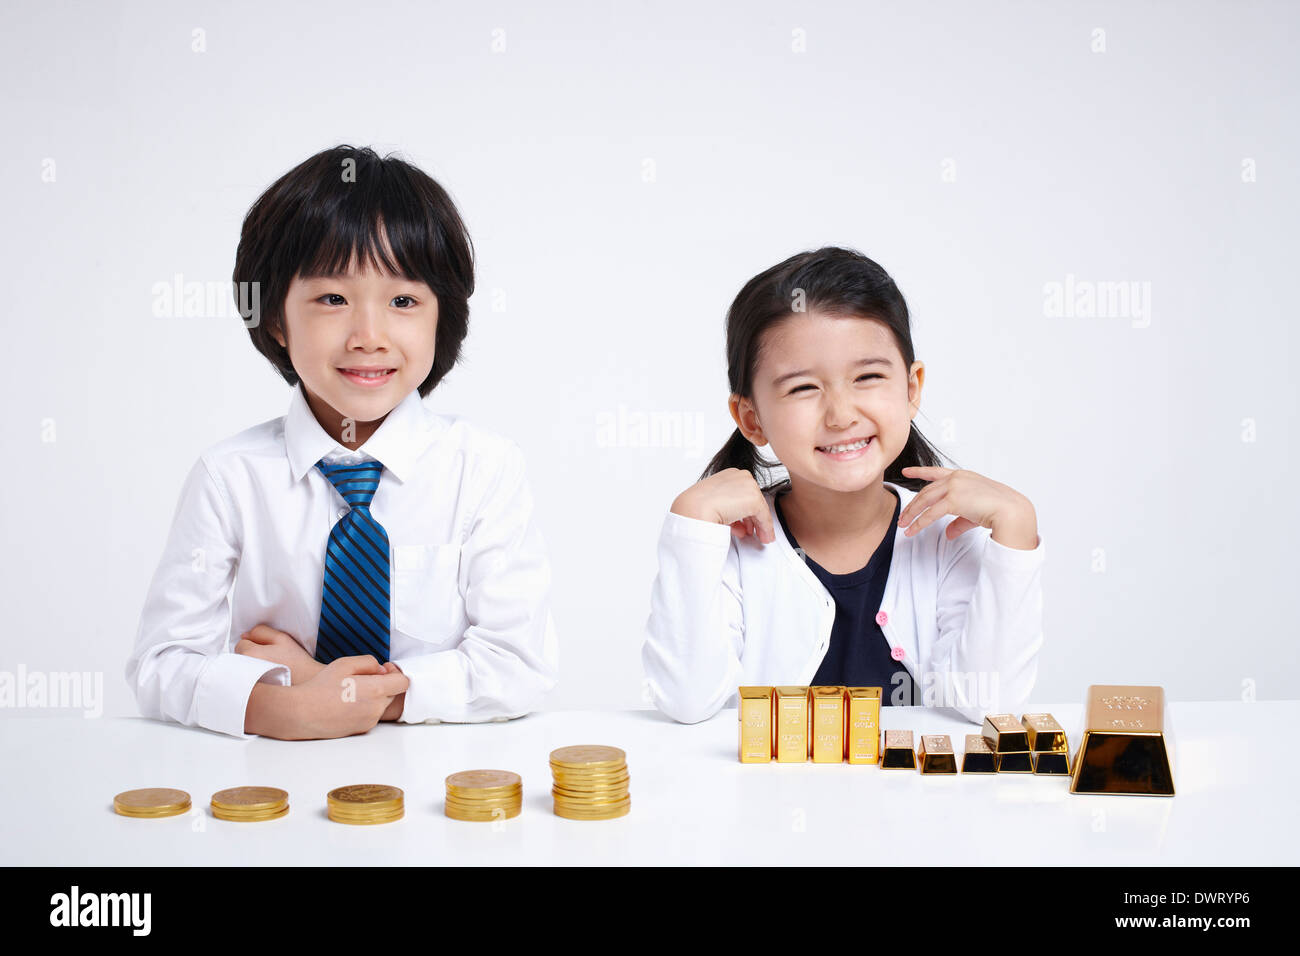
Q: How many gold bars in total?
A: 12